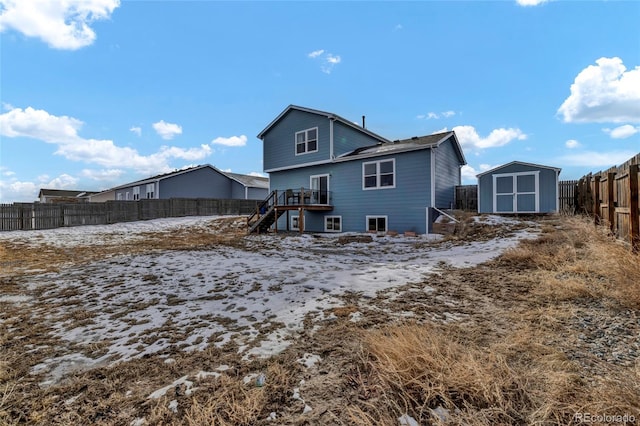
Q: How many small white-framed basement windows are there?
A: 3